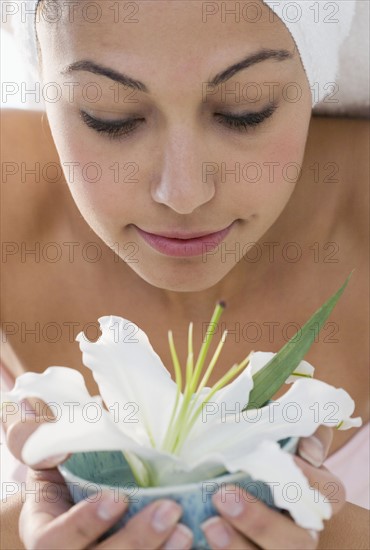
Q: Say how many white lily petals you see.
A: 6